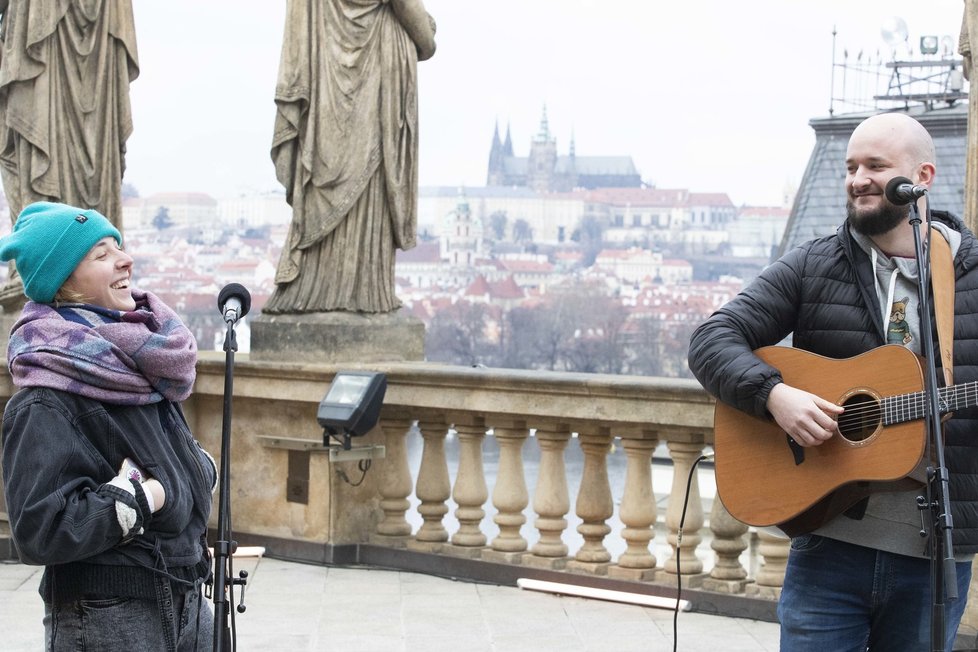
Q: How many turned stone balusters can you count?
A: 10